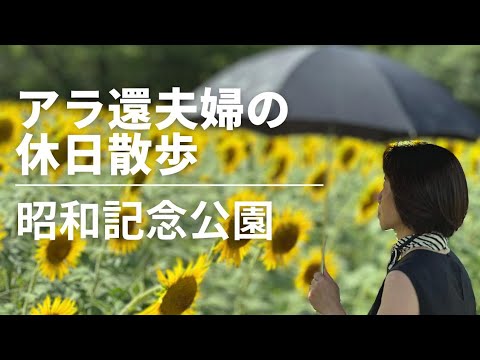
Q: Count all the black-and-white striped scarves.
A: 1